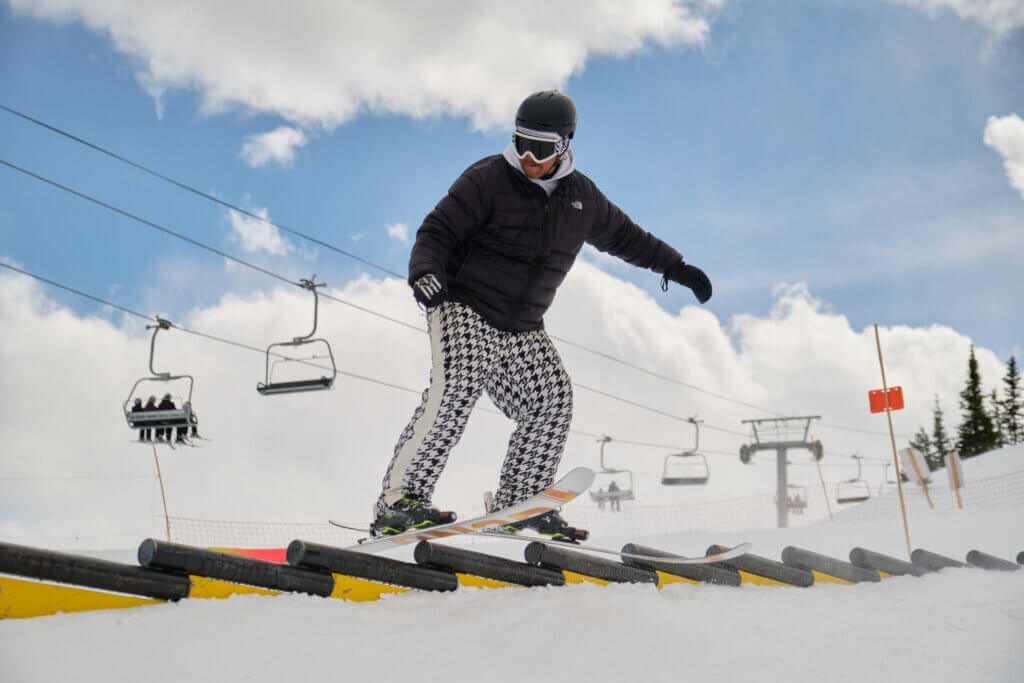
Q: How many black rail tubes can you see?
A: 12